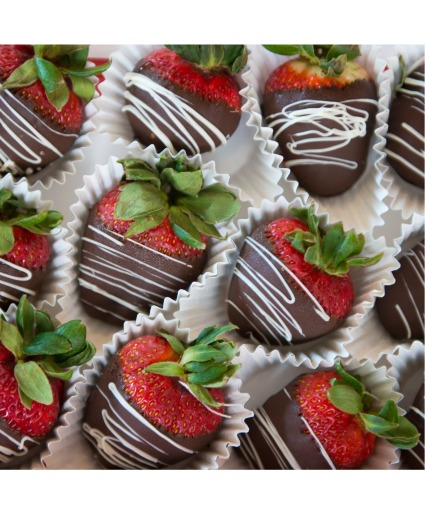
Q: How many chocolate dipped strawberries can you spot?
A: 12